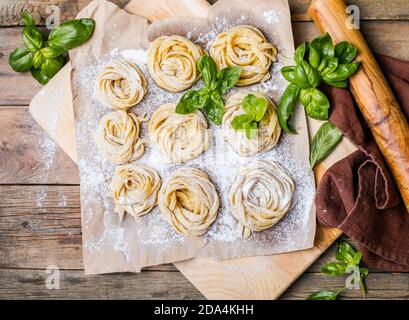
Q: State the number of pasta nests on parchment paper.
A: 9